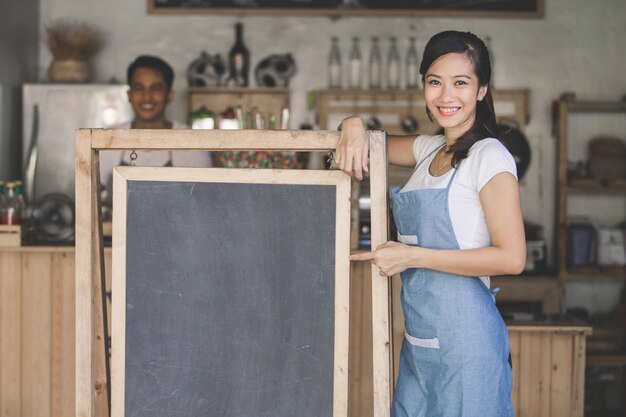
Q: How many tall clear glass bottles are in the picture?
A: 5